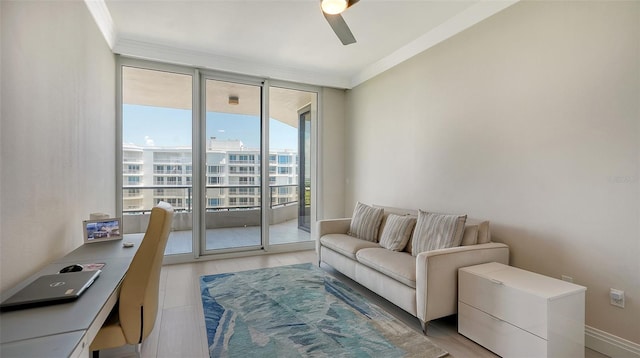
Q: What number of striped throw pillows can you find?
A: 3